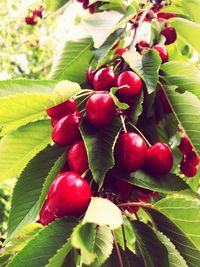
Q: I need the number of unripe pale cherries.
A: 0